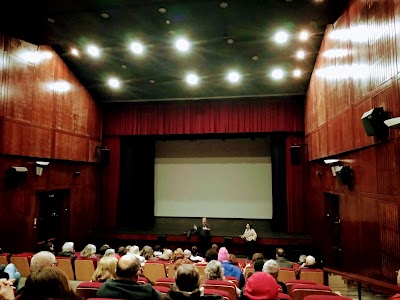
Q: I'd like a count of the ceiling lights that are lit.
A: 12